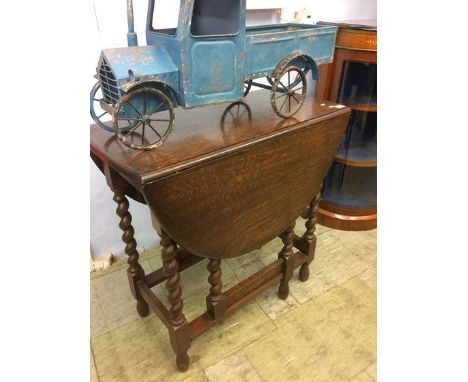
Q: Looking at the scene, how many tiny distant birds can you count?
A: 0